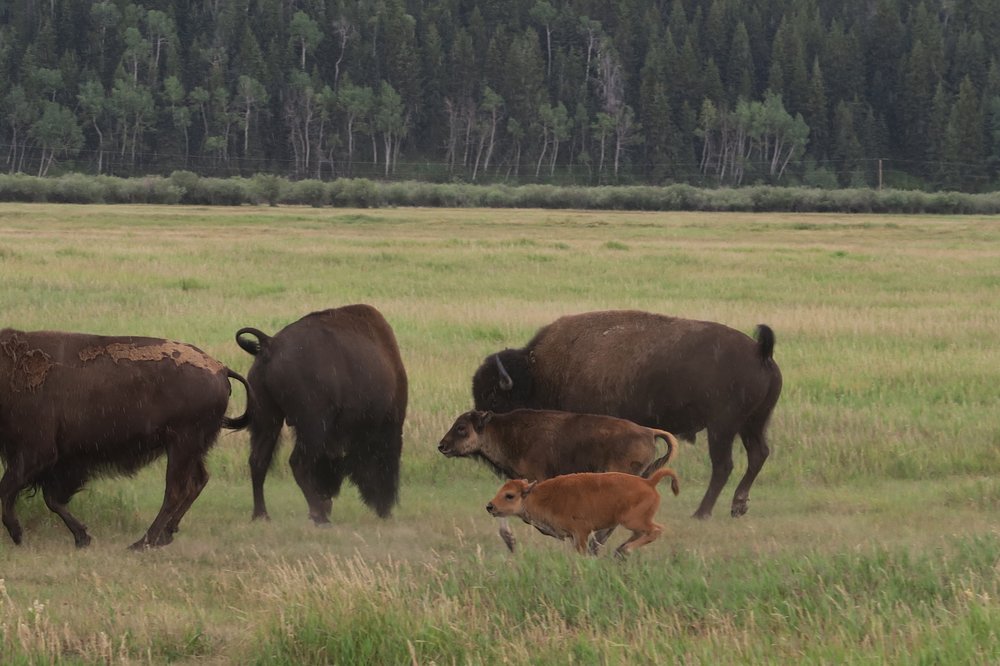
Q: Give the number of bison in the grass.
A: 5